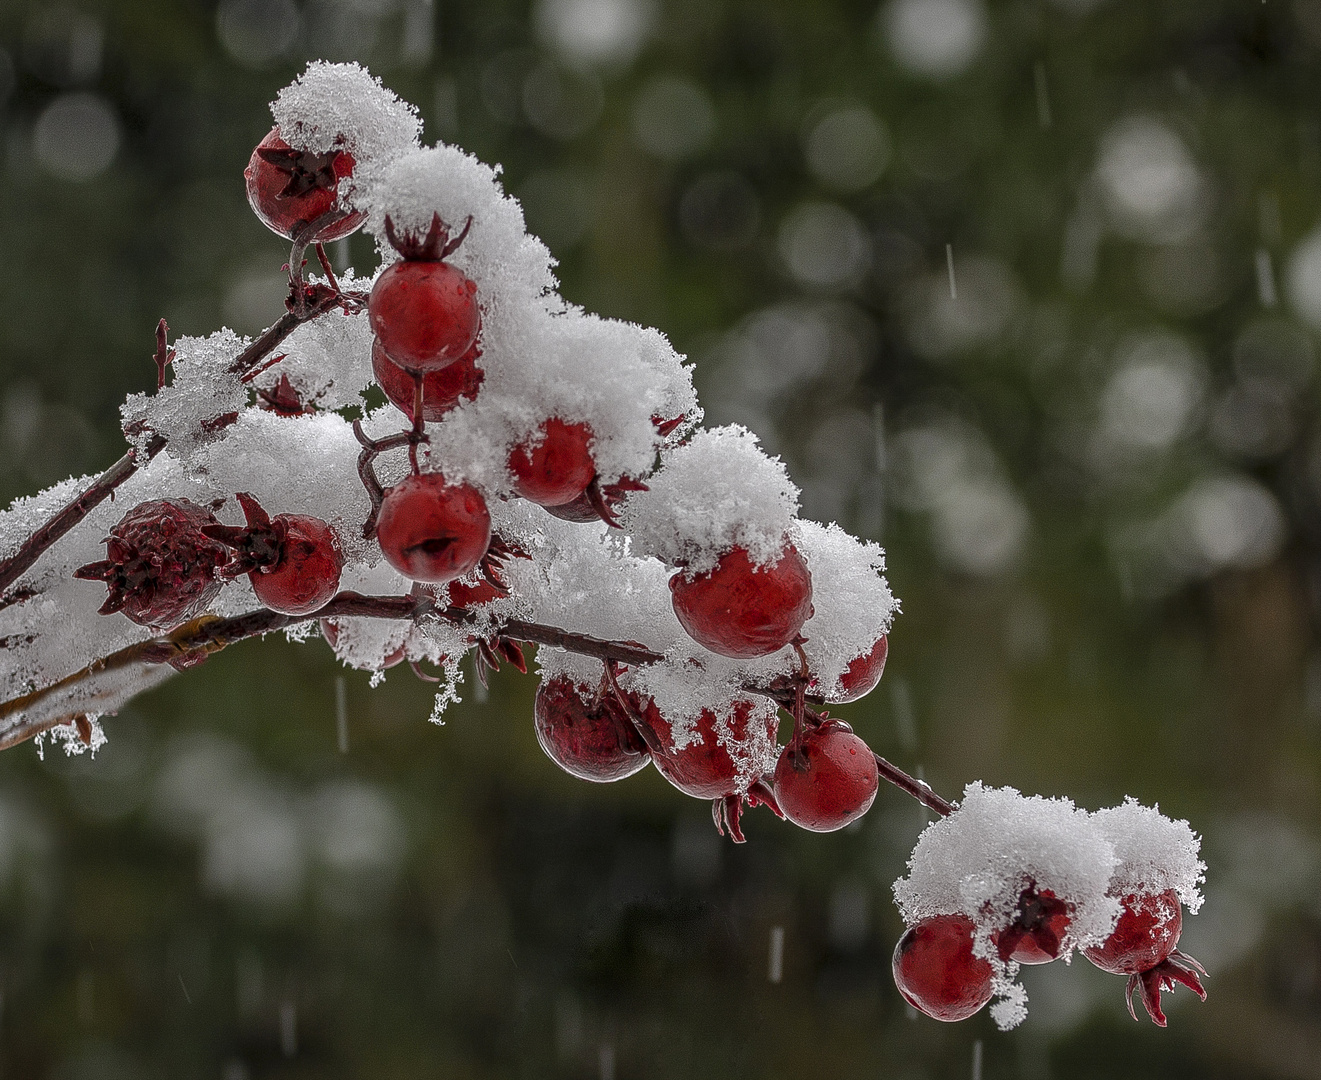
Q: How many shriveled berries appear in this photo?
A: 1